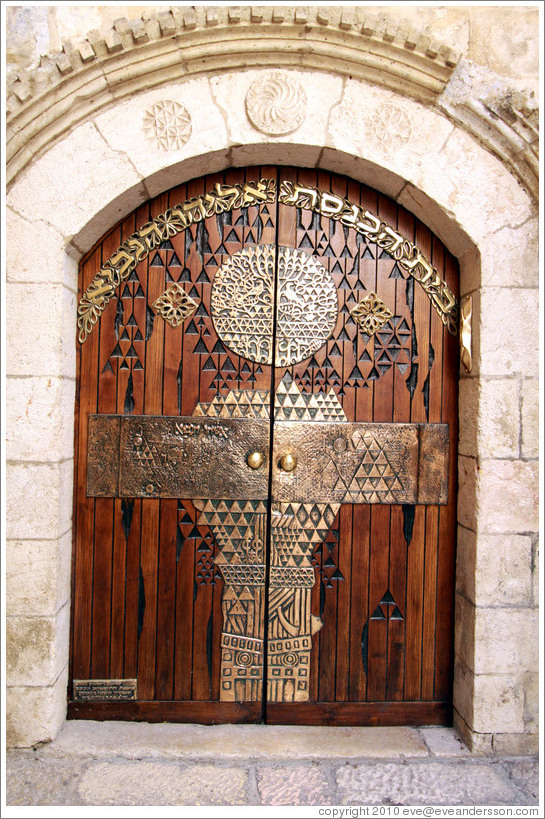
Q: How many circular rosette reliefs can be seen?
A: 3